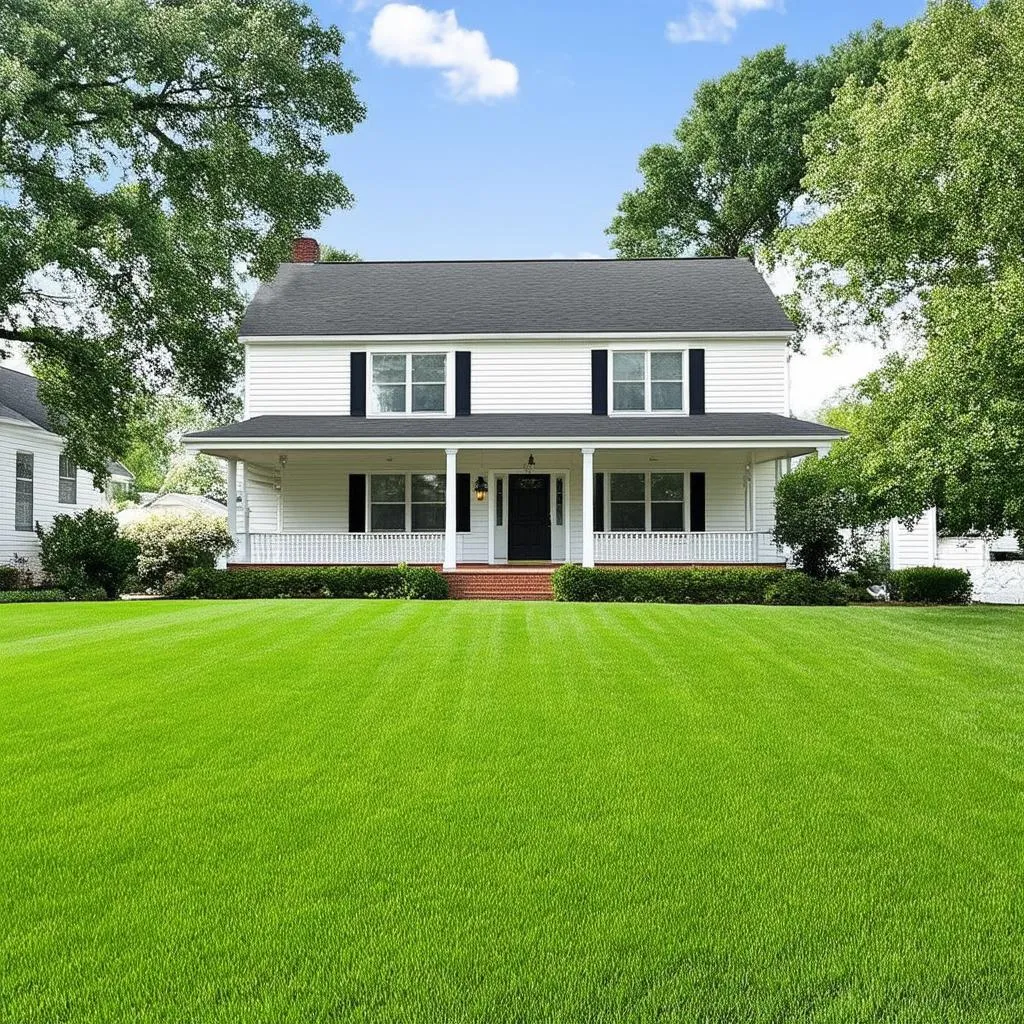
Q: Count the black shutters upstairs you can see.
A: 4